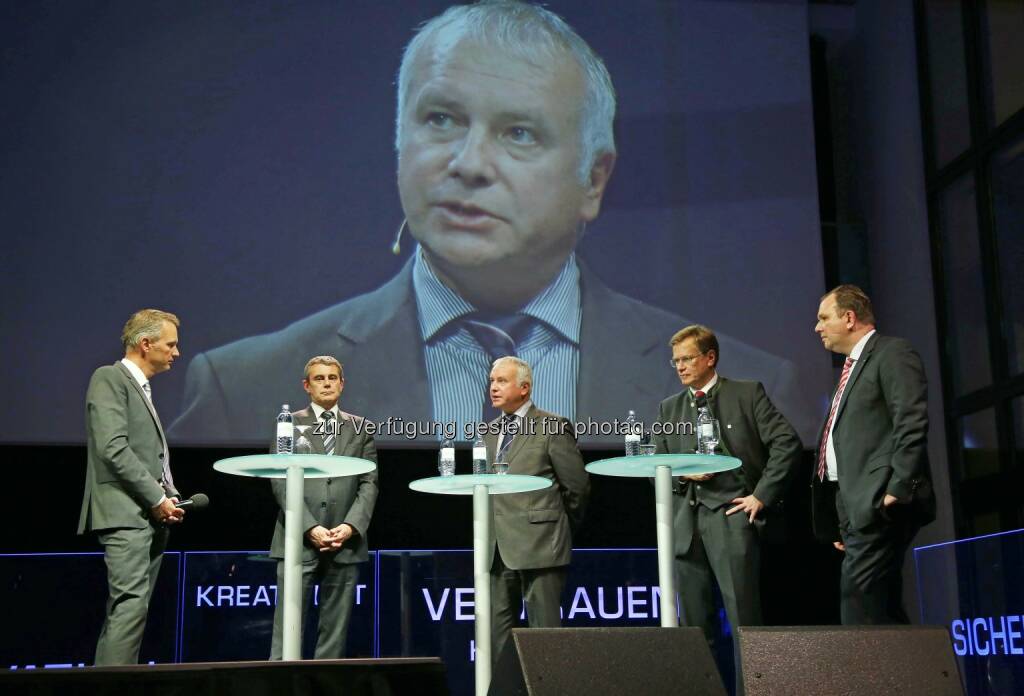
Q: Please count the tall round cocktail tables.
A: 3